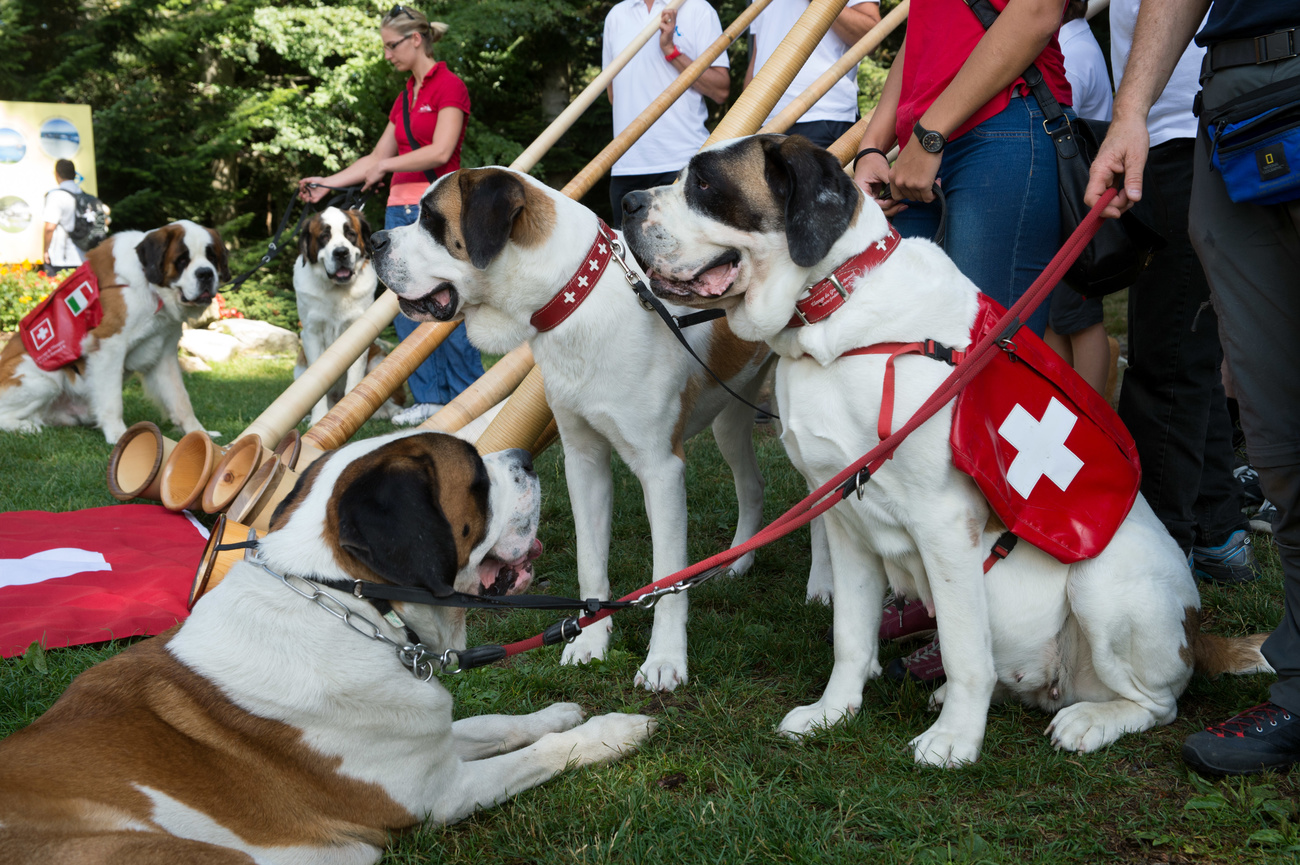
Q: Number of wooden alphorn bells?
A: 6